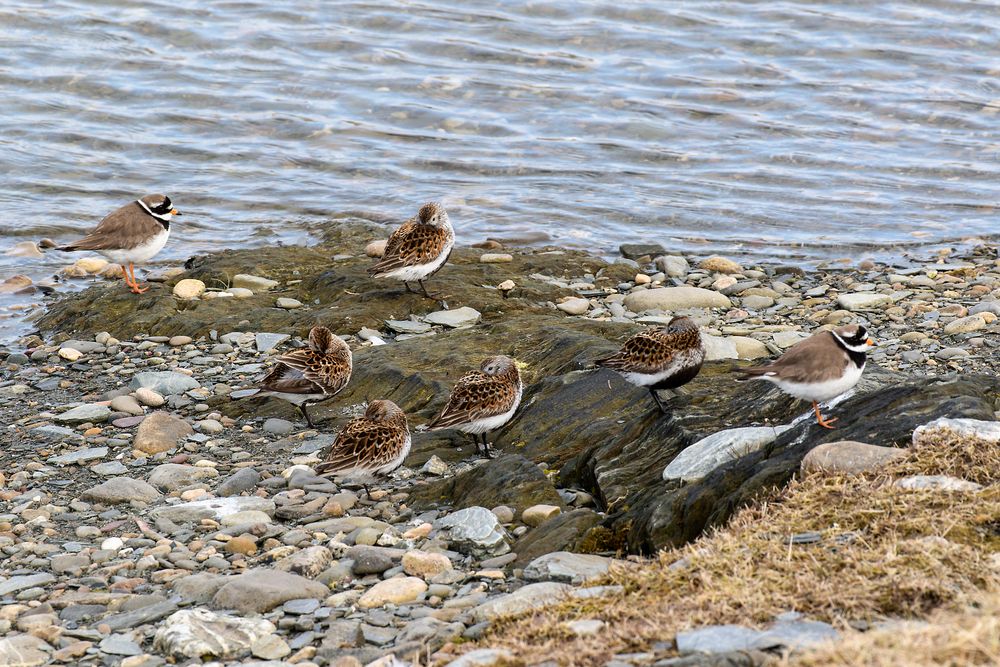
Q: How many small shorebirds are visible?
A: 7